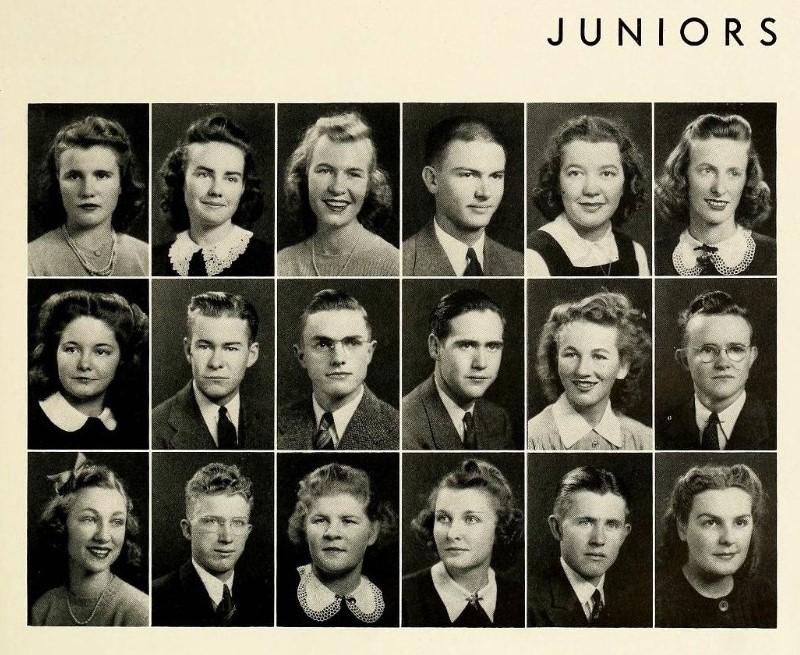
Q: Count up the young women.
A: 11